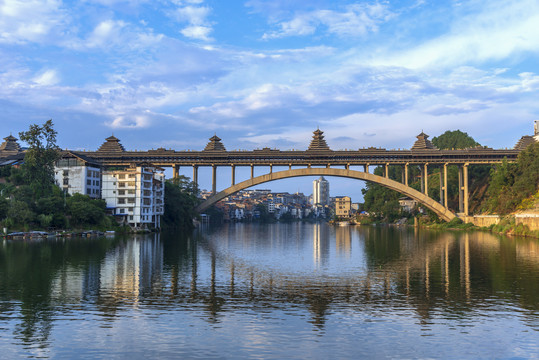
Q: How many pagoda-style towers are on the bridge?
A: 6